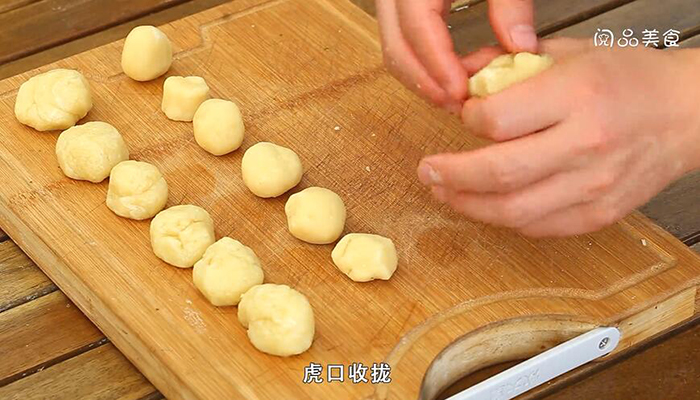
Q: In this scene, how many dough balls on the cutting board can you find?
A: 12